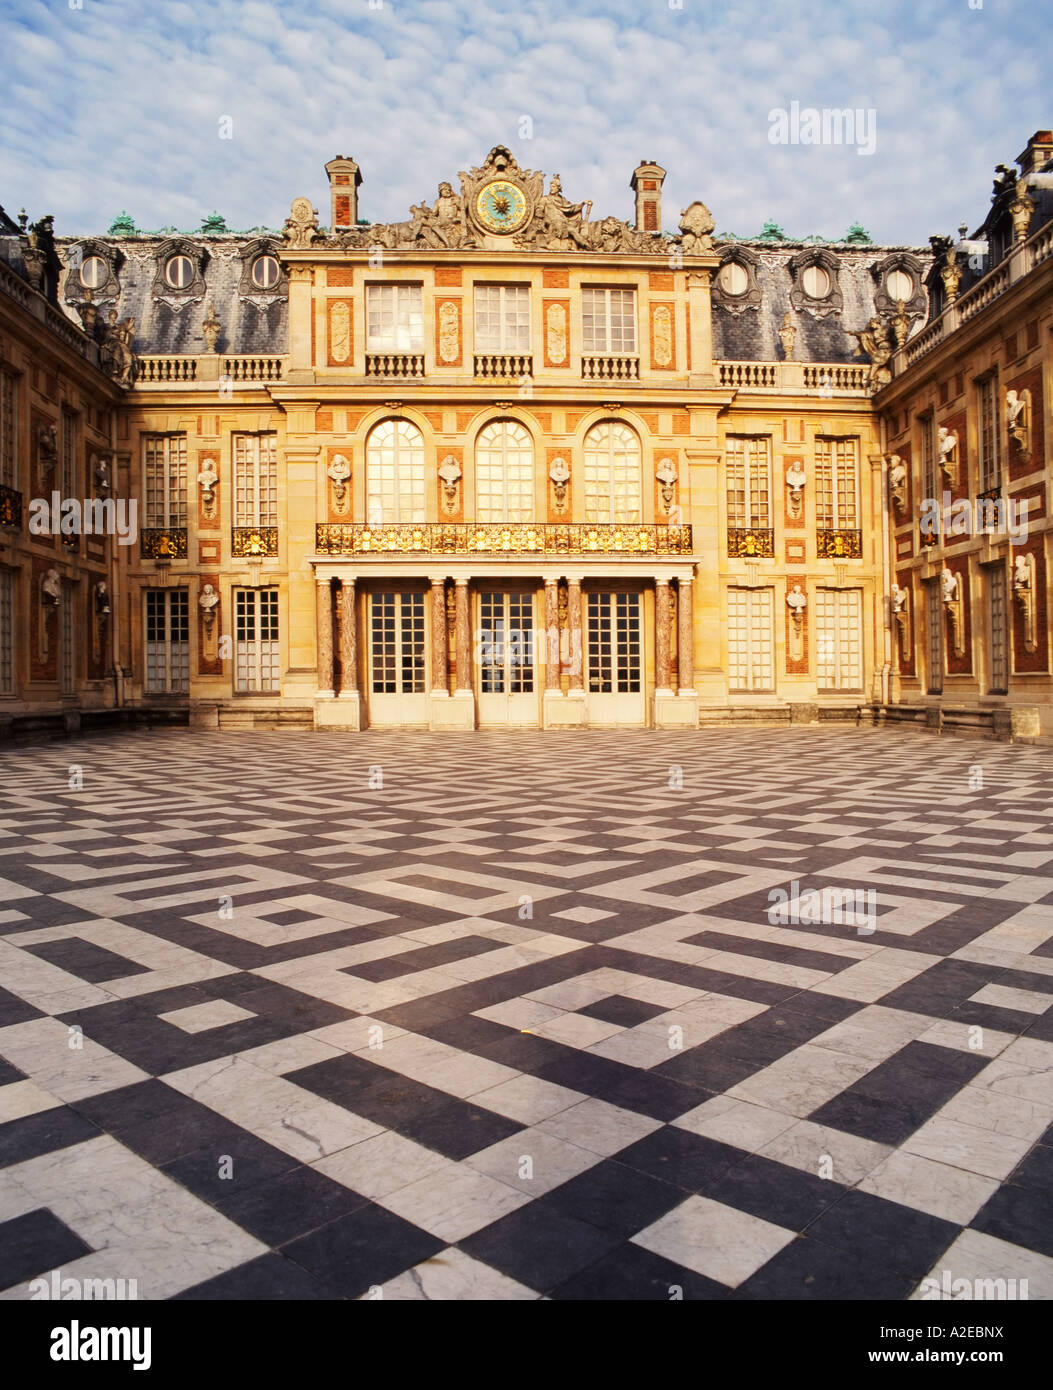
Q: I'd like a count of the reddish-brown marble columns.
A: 8